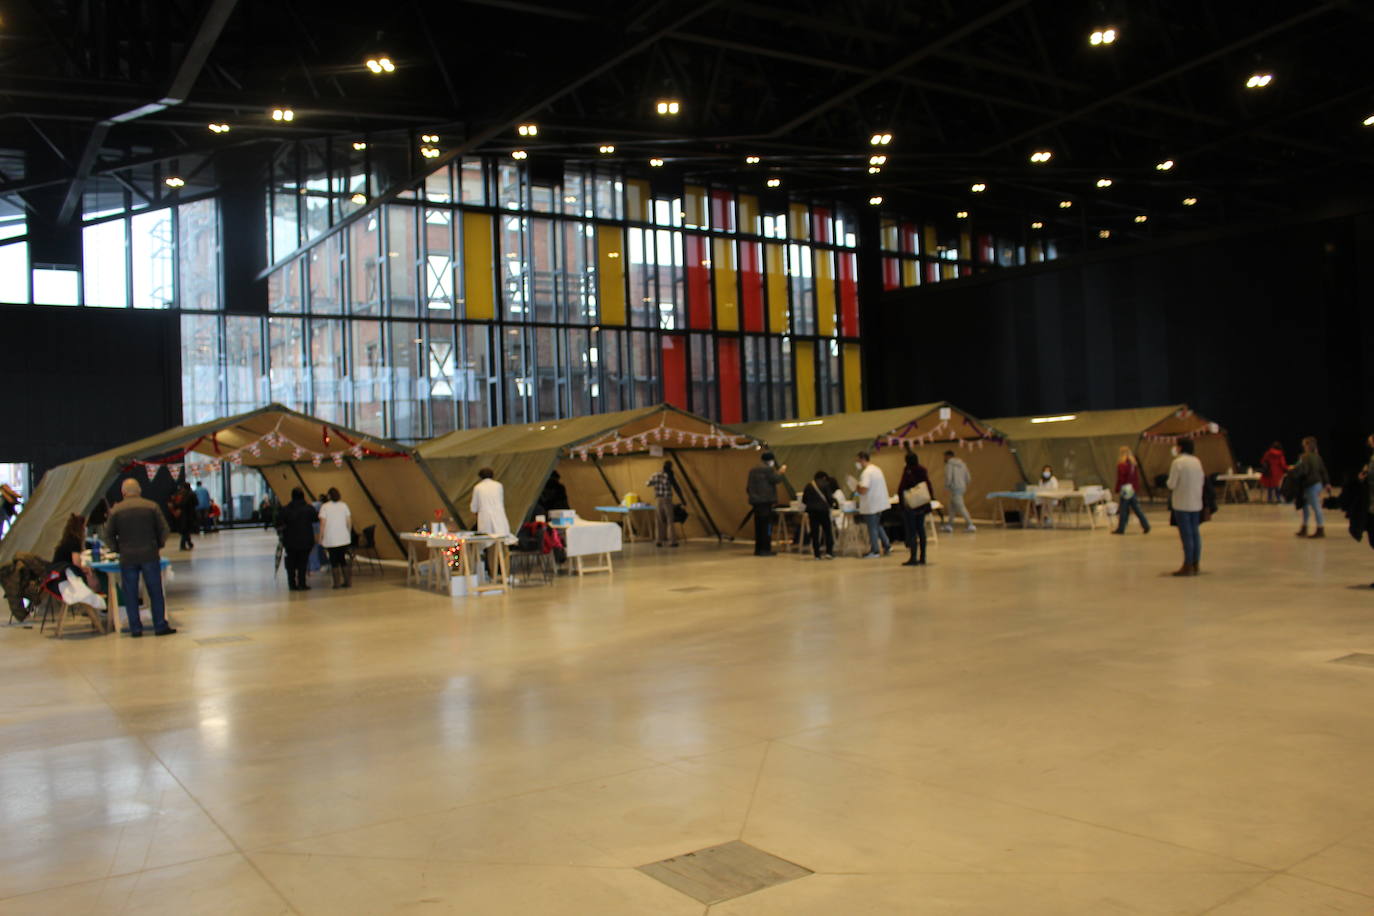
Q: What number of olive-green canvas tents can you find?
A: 4